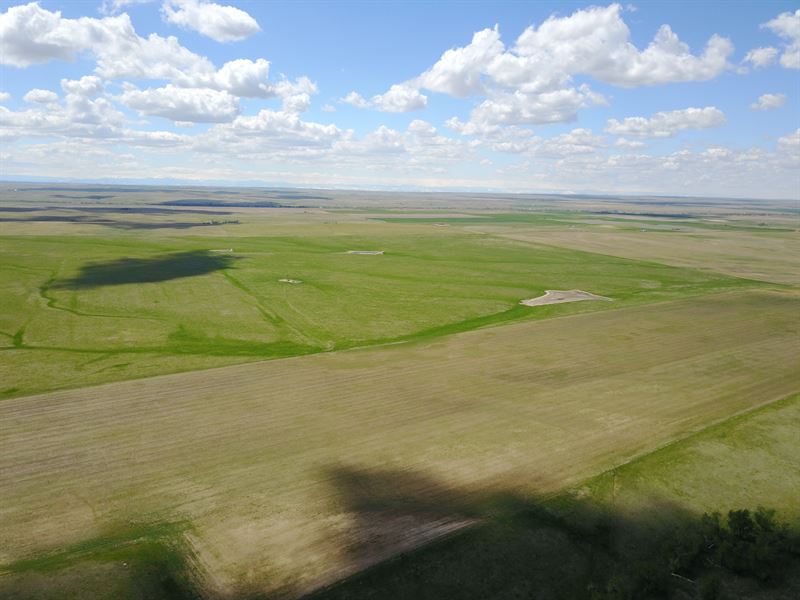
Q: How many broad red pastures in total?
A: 0